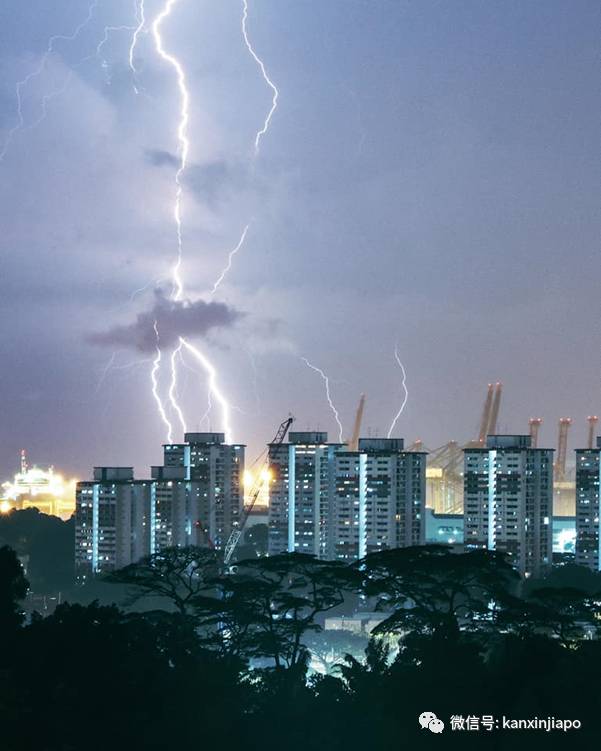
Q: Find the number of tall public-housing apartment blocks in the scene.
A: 7